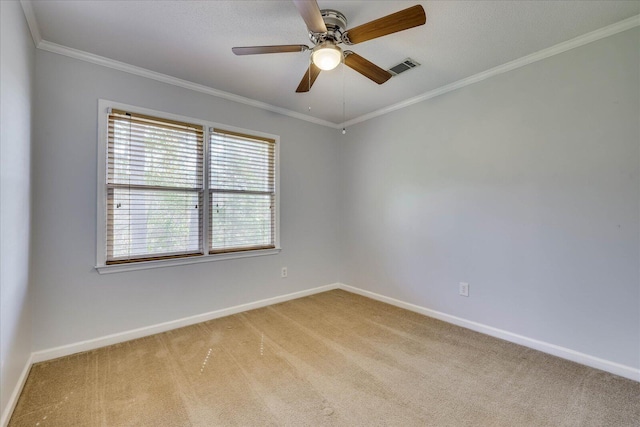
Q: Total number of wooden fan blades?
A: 5